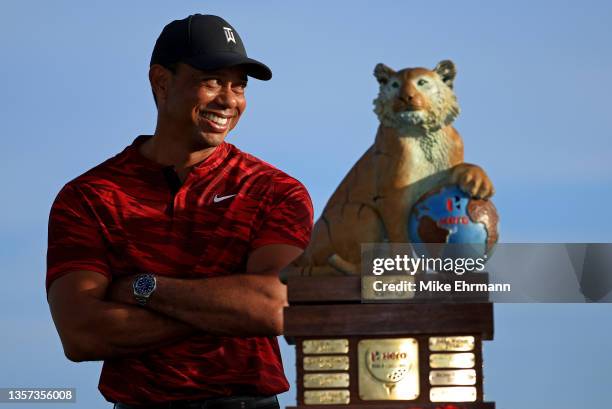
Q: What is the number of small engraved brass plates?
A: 8